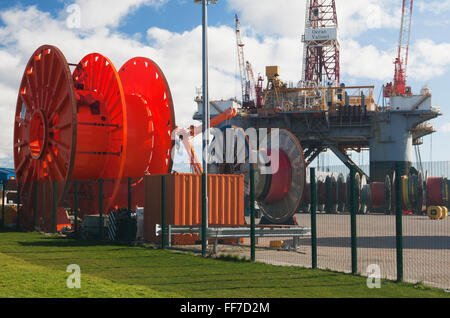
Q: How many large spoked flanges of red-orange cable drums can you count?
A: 3